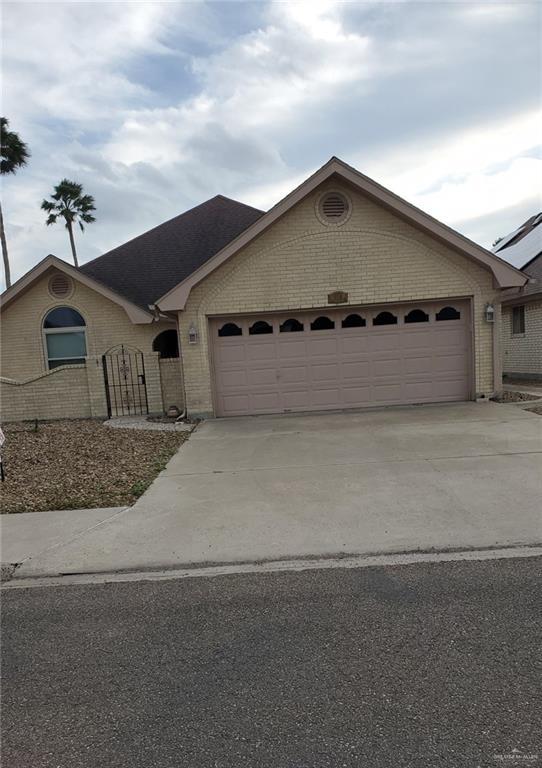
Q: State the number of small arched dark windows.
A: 8